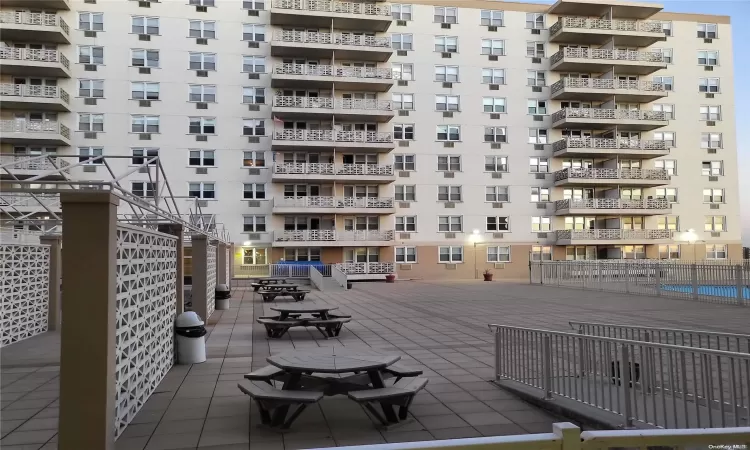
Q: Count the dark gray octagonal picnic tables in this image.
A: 4